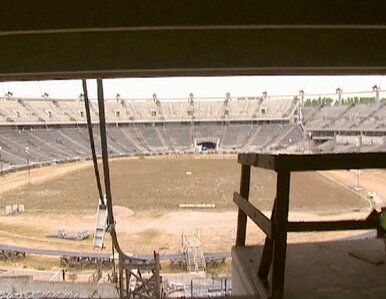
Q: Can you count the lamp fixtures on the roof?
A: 11